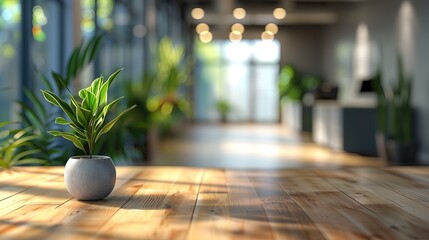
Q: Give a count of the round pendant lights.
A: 9